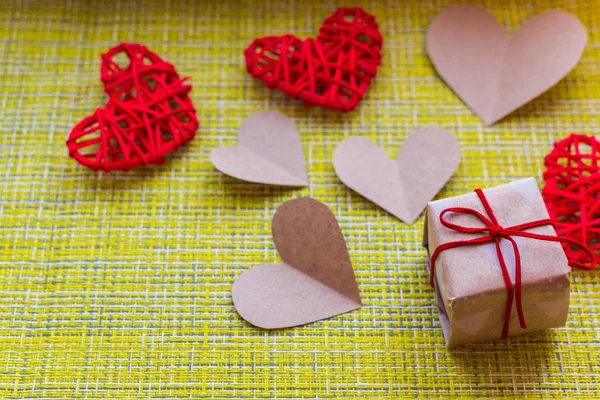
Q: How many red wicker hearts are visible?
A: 3